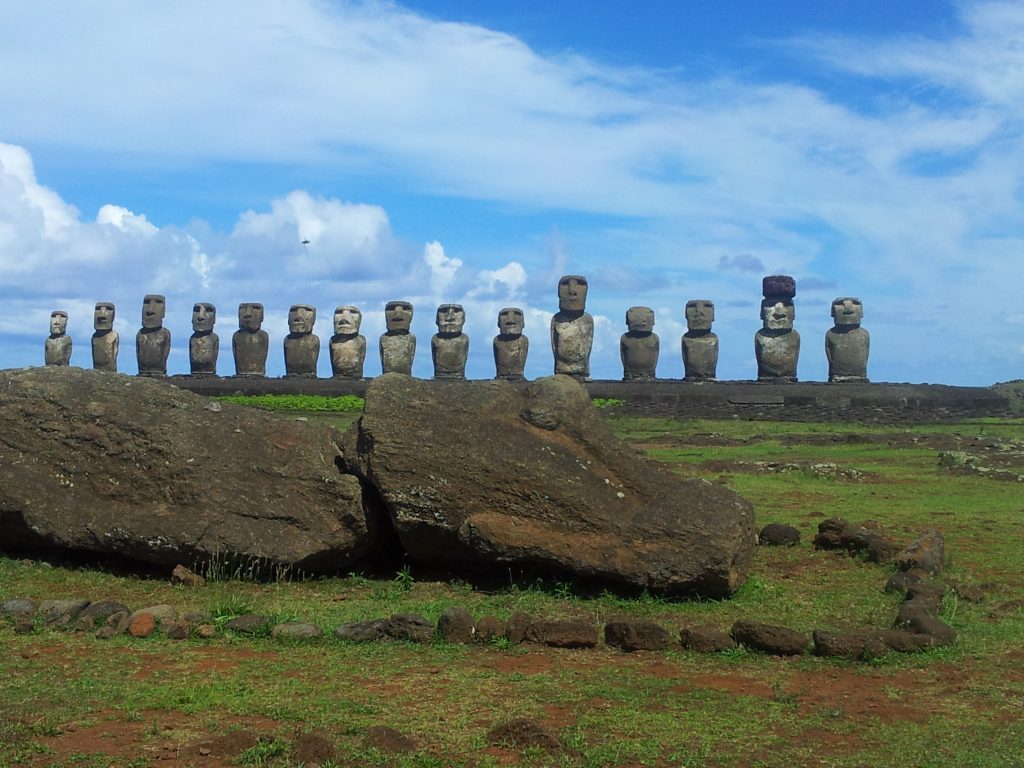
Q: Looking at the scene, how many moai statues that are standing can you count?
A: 15